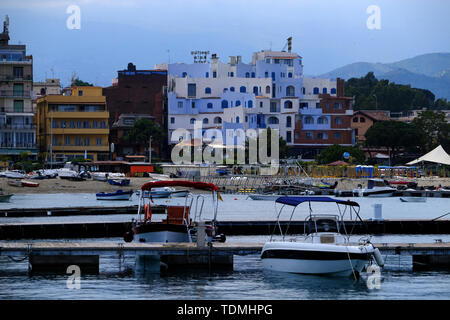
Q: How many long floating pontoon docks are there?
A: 3